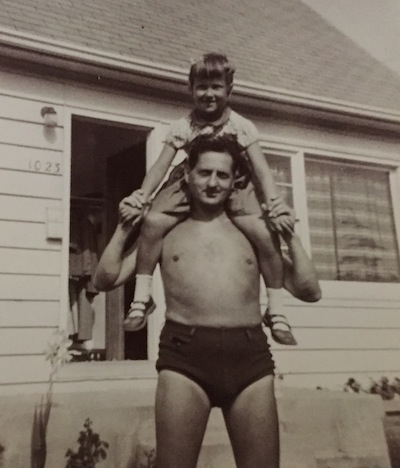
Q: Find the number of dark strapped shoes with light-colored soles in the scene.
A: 2